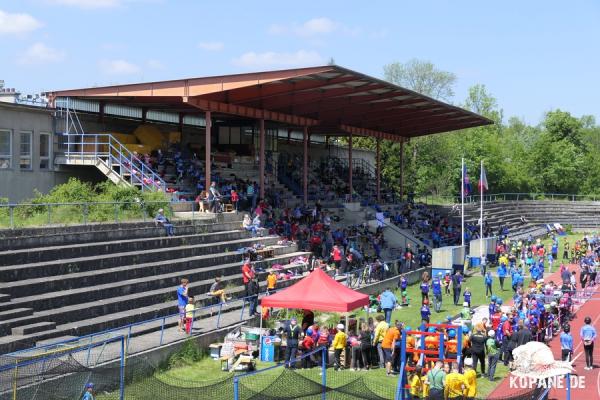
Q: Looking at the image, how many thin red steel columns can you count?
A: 6